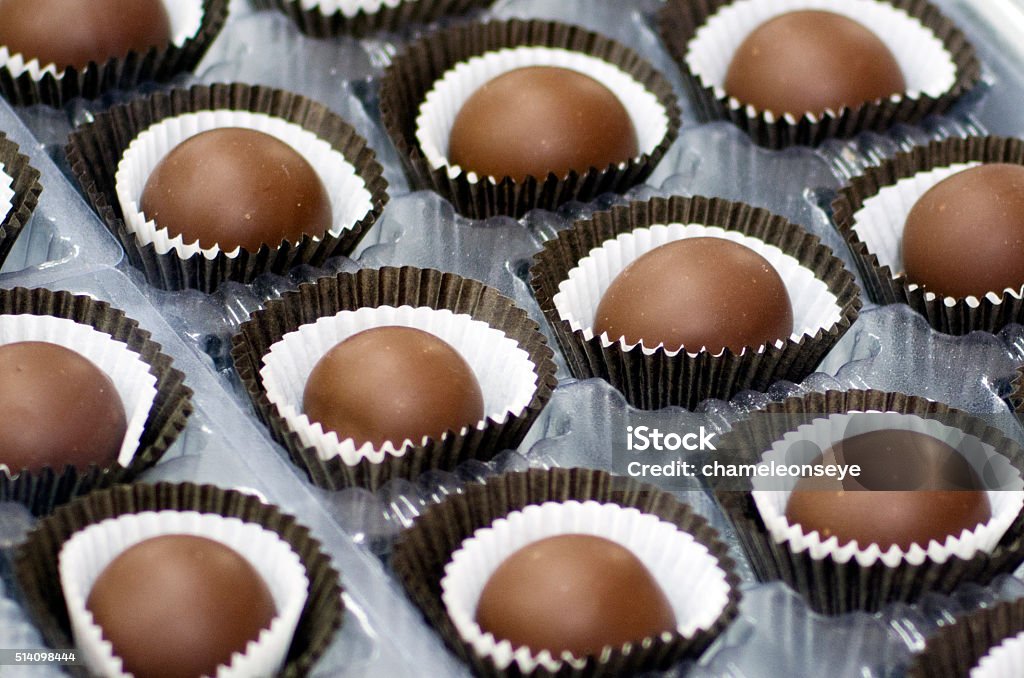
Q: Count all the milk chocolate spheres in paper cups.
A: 11